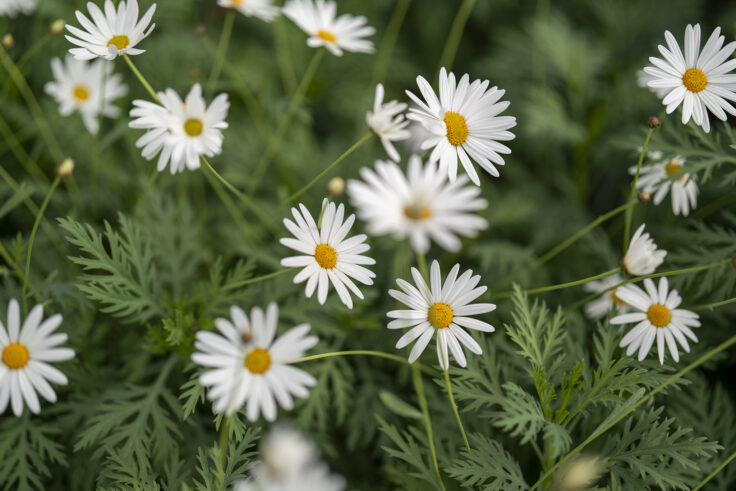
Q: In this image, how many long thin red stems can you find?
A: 0